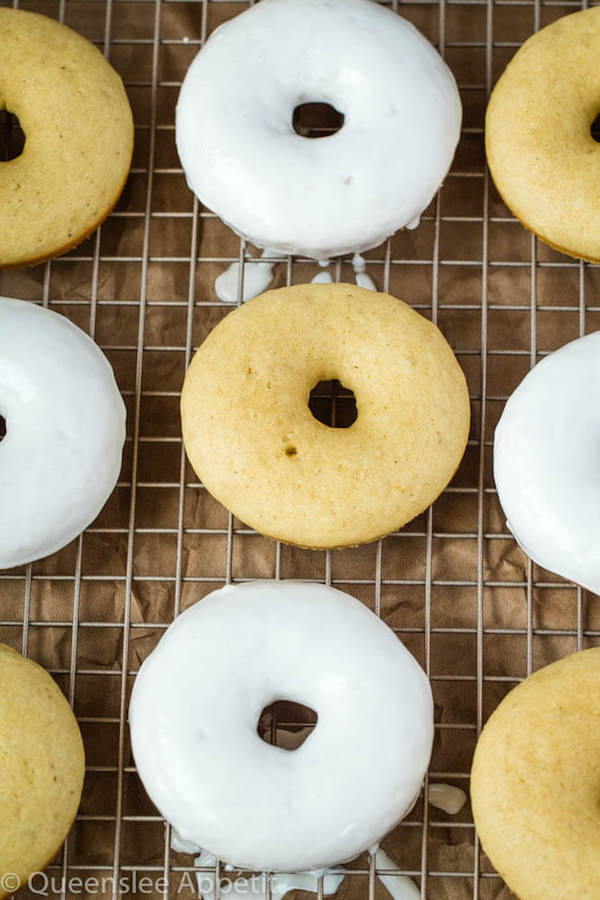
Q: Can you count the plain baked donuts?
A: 5